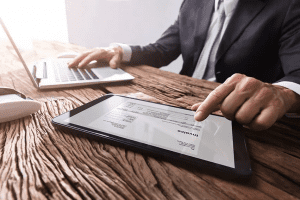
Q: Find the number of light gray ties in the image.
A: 1